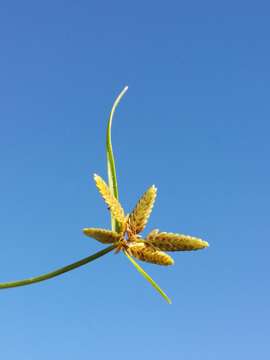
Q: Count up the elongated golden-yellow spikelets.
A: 5